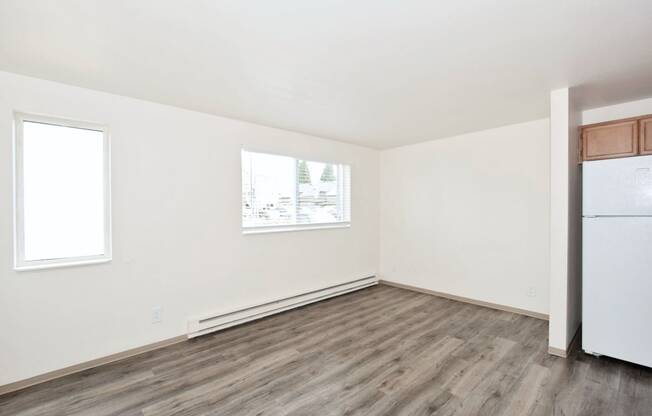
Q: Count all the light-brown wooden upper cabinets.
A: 2